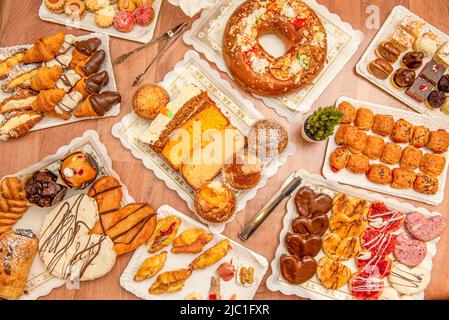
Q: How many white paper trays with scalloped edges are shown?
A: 4